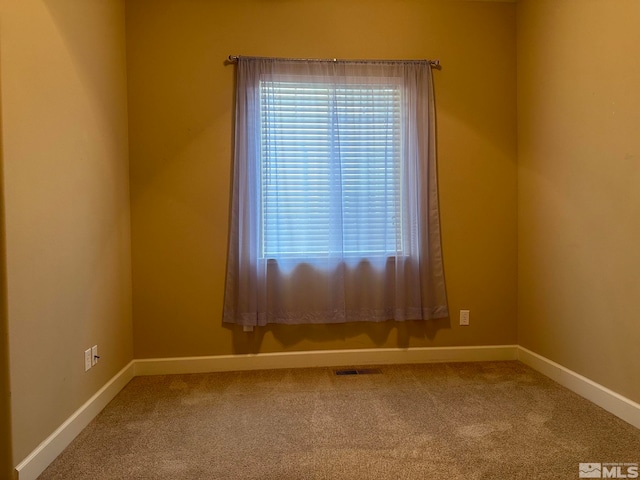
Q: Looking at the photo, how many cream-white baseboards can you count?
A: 3